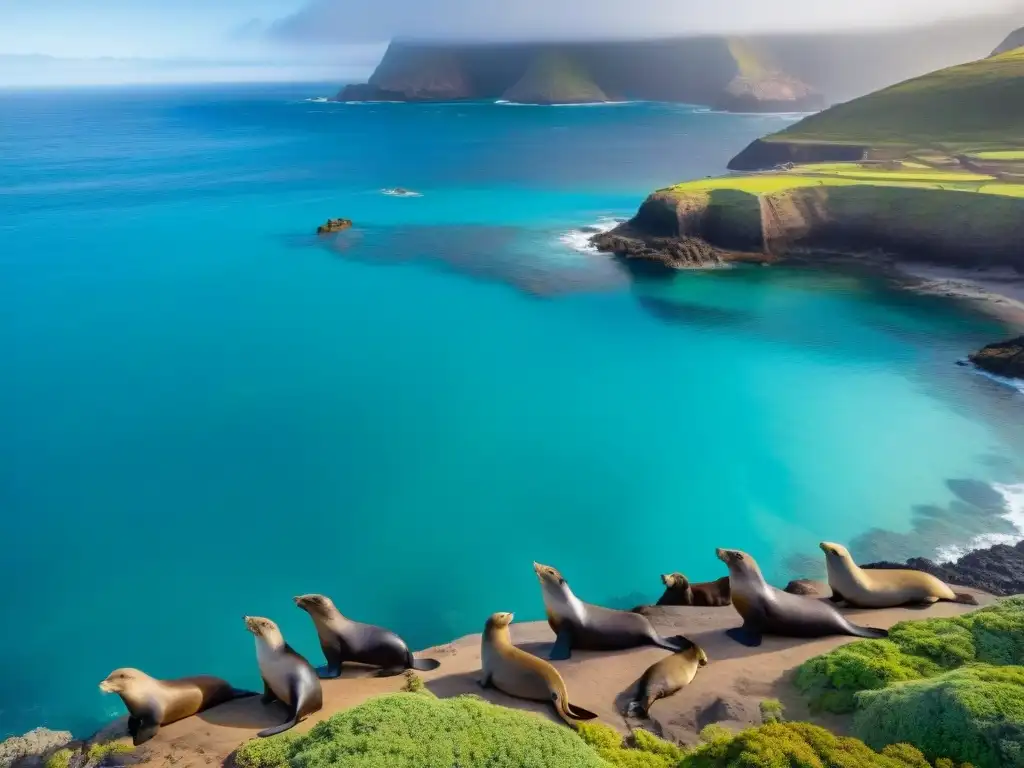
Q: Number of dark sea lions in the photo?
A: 5